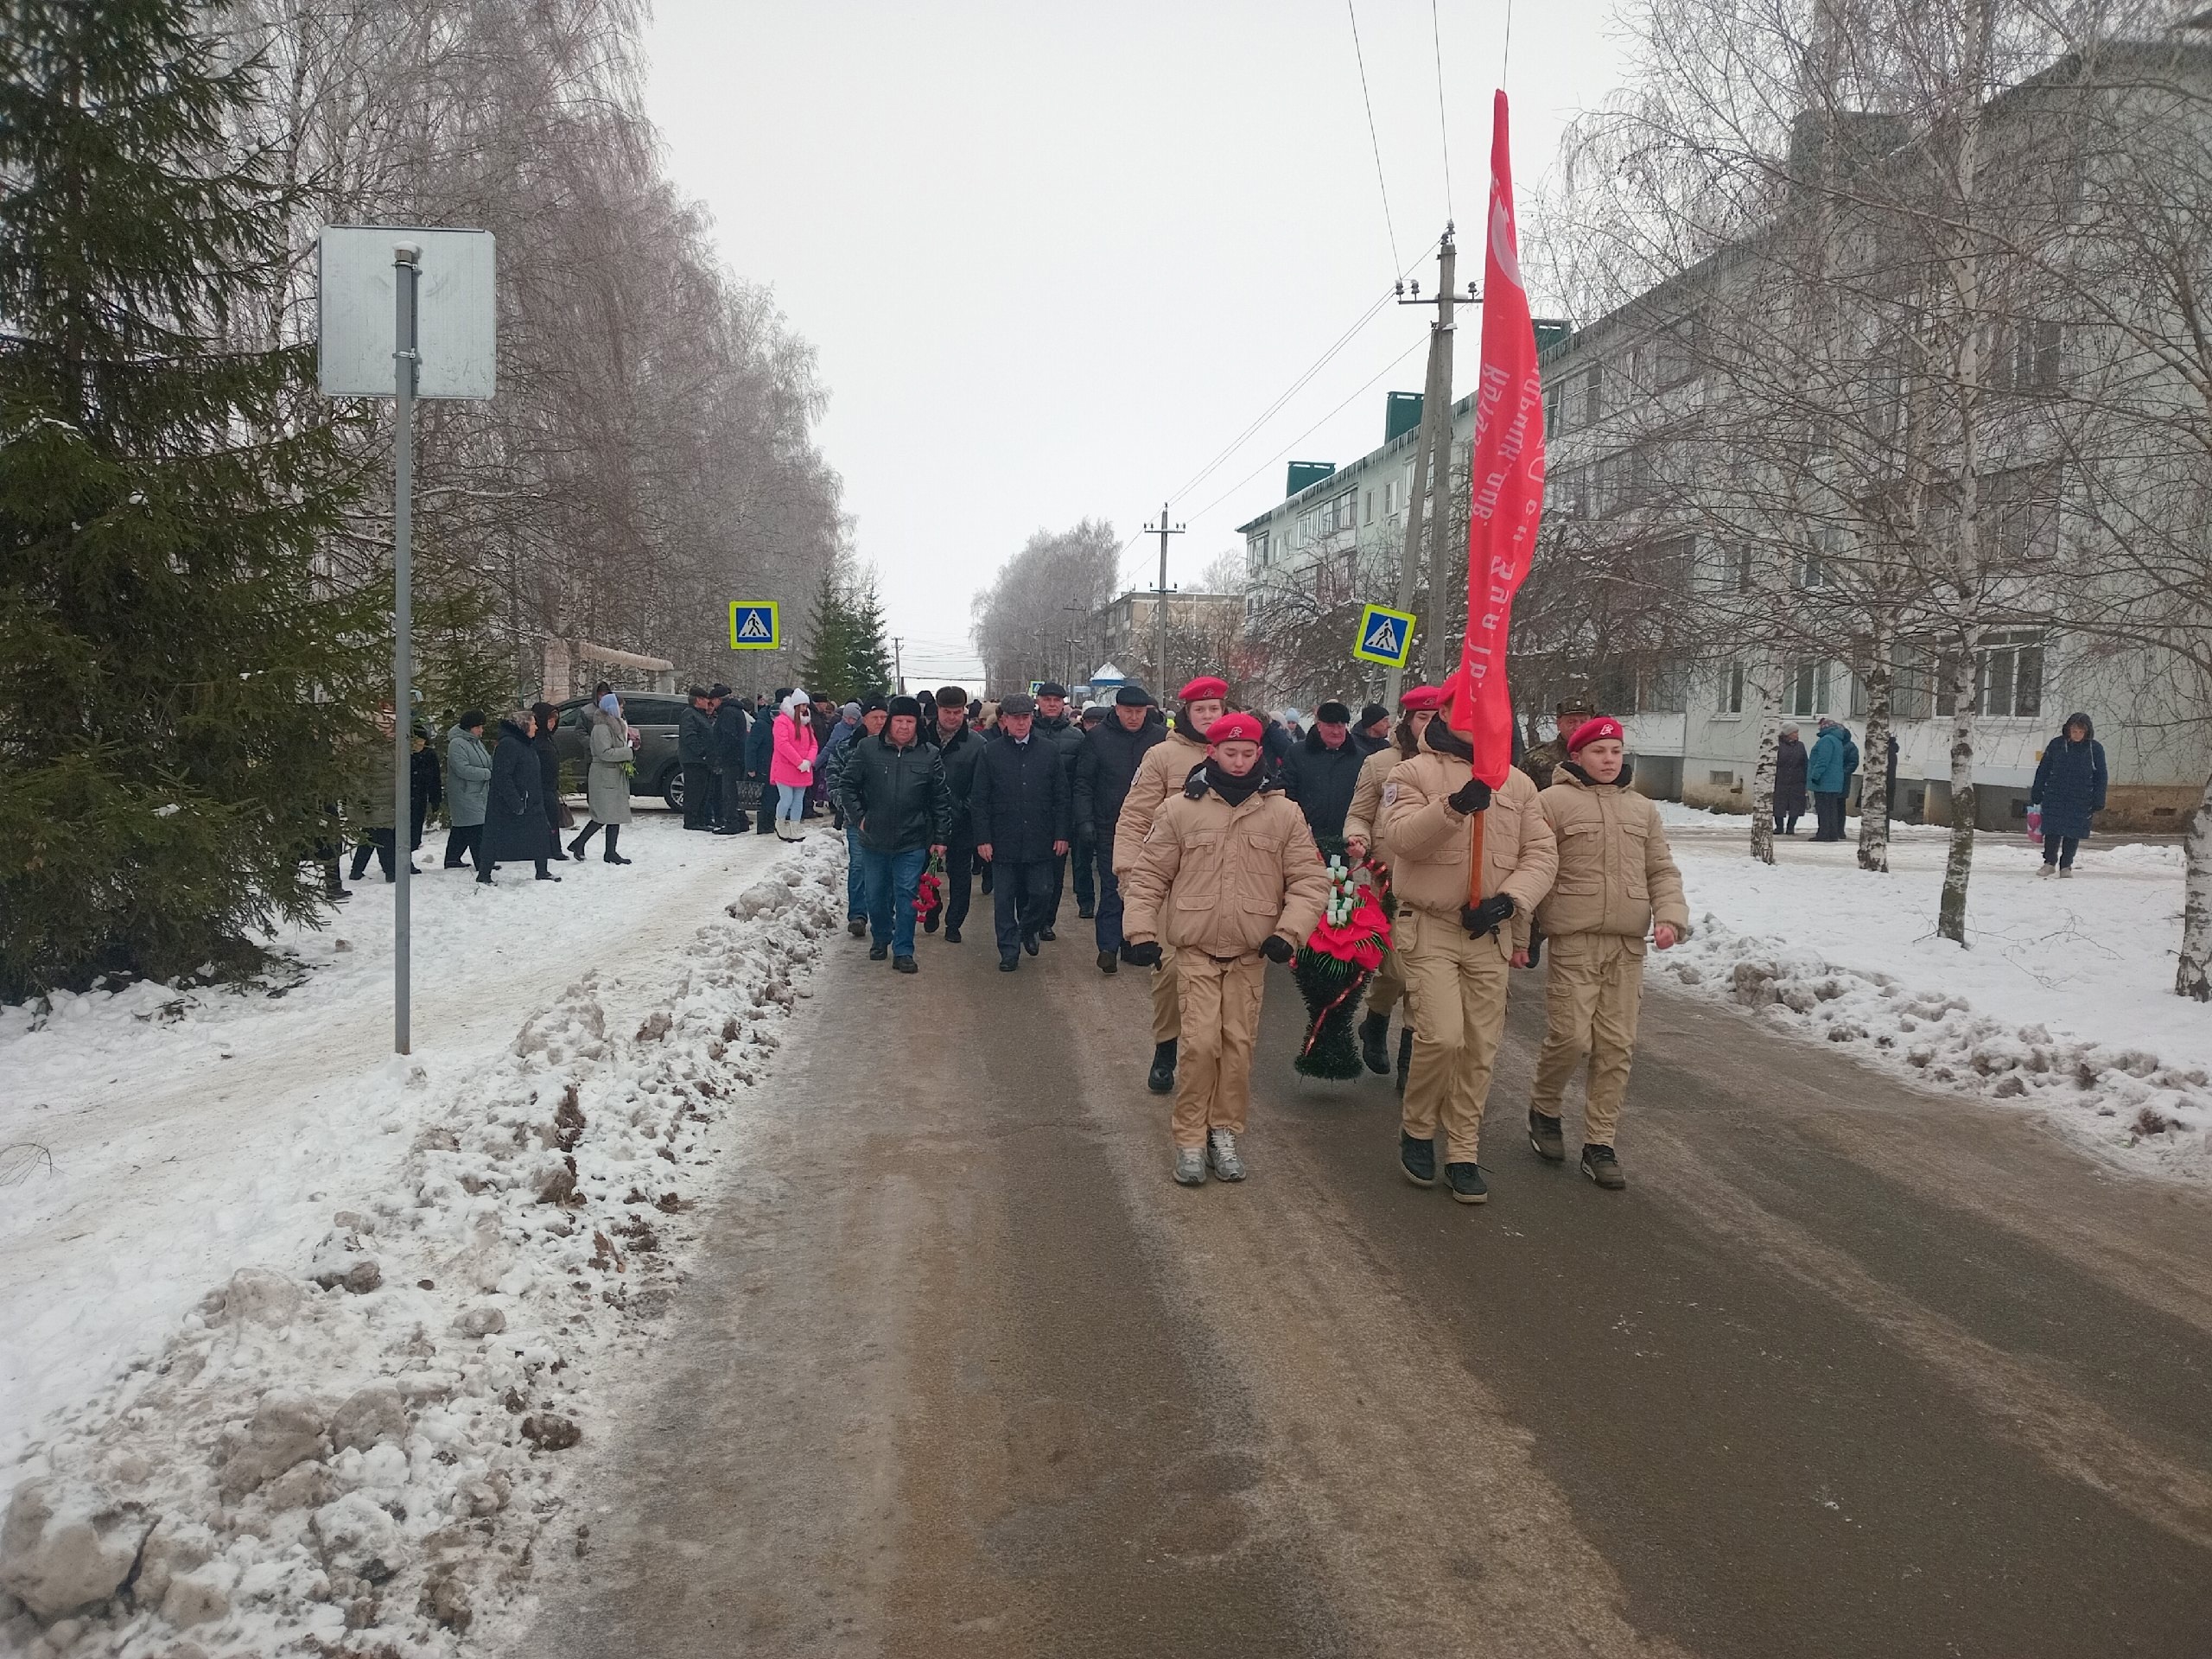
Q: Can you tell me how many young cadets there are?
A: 5